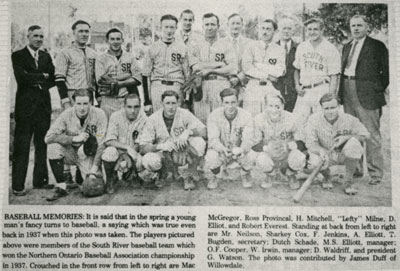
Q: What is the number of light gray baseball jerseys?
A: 12